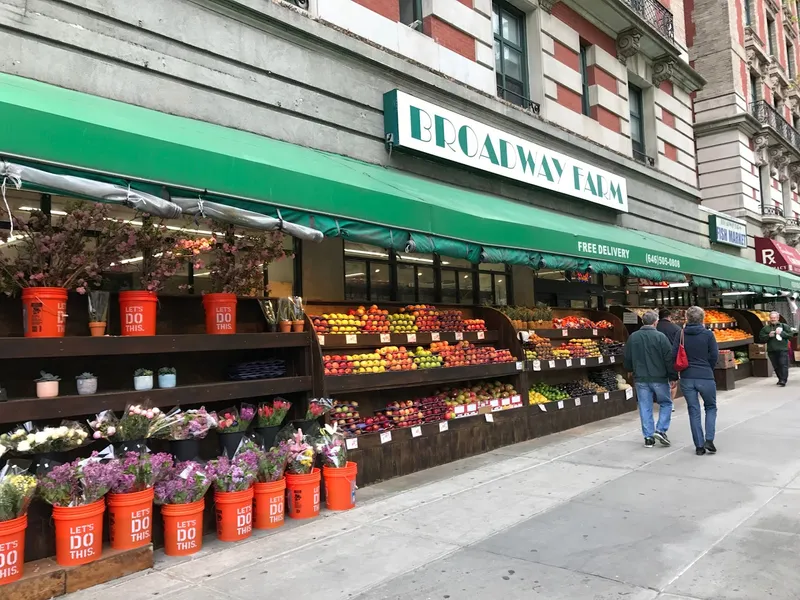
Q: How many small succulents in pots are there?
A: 4